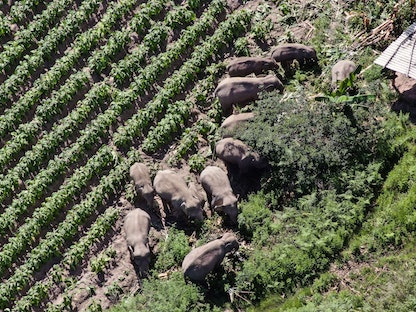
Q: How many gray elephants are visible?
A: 11